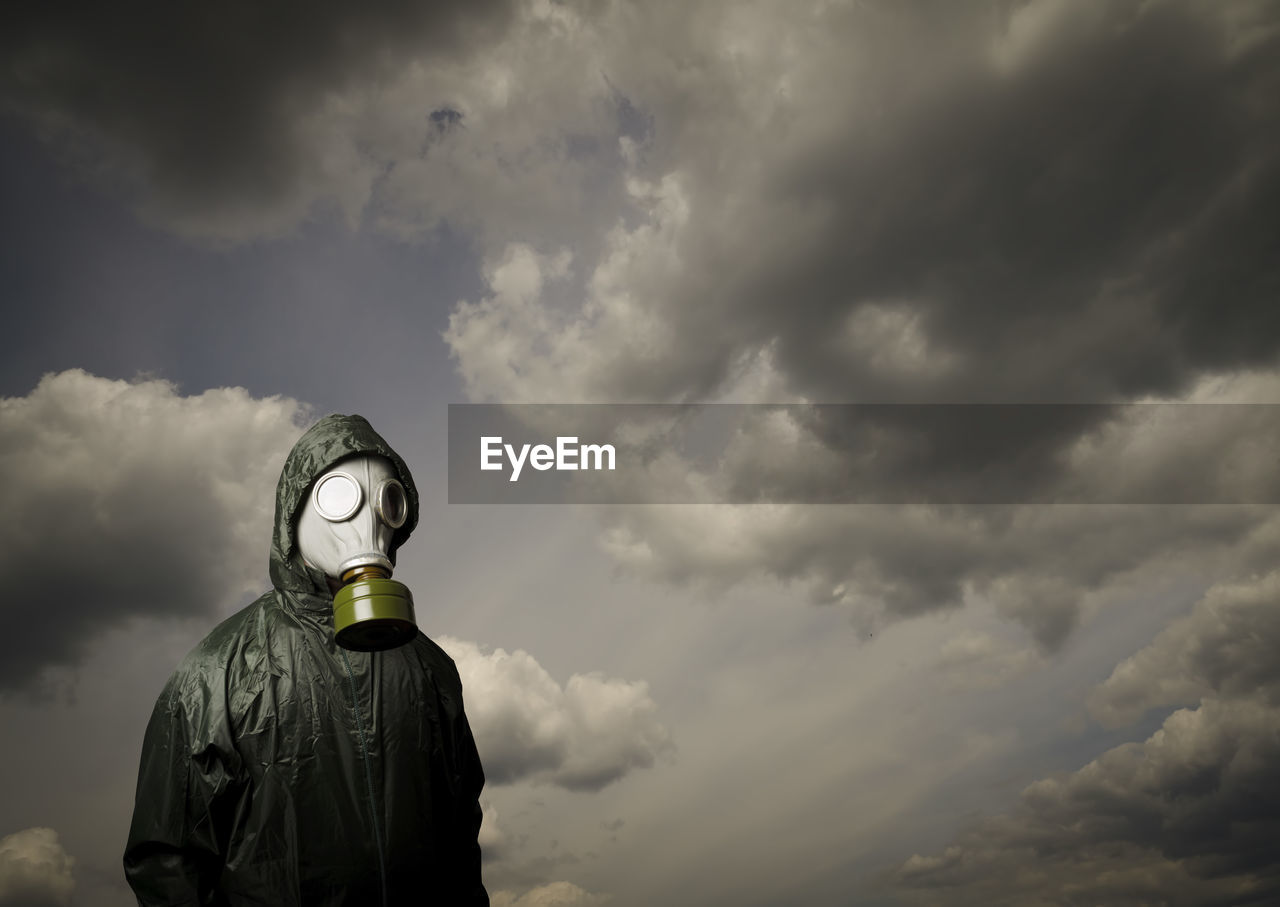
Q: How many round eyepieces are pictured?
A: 2